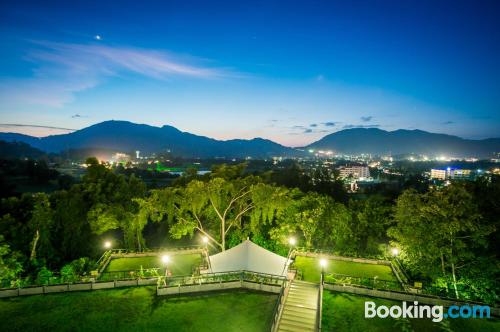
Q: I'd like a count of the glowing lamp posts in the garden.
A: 6